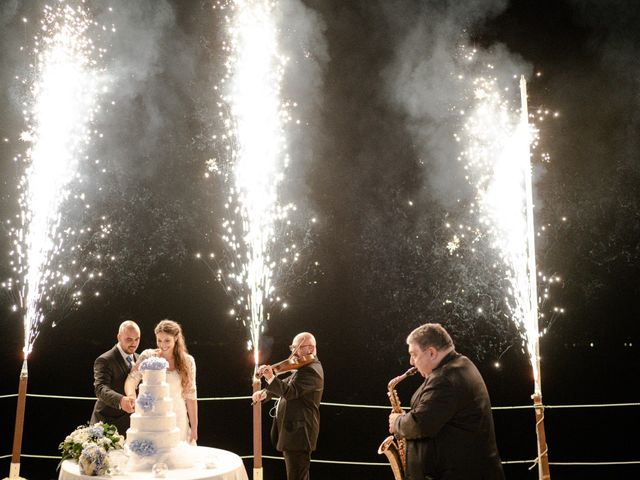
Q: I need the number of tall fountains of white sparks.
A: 3